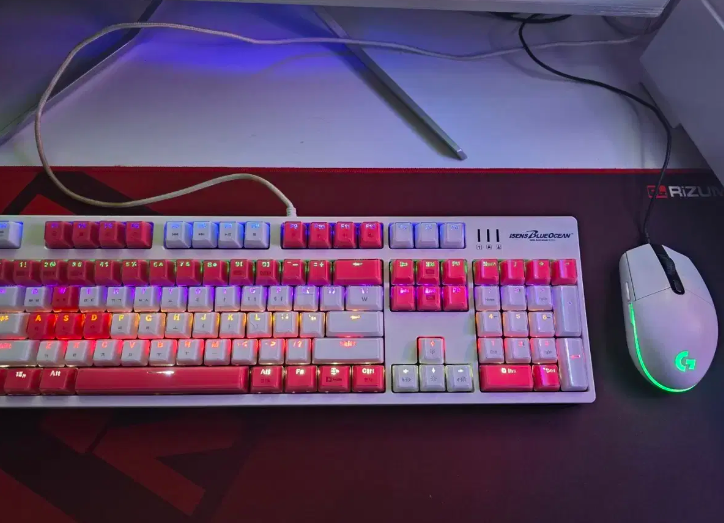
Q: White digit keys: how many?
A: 9